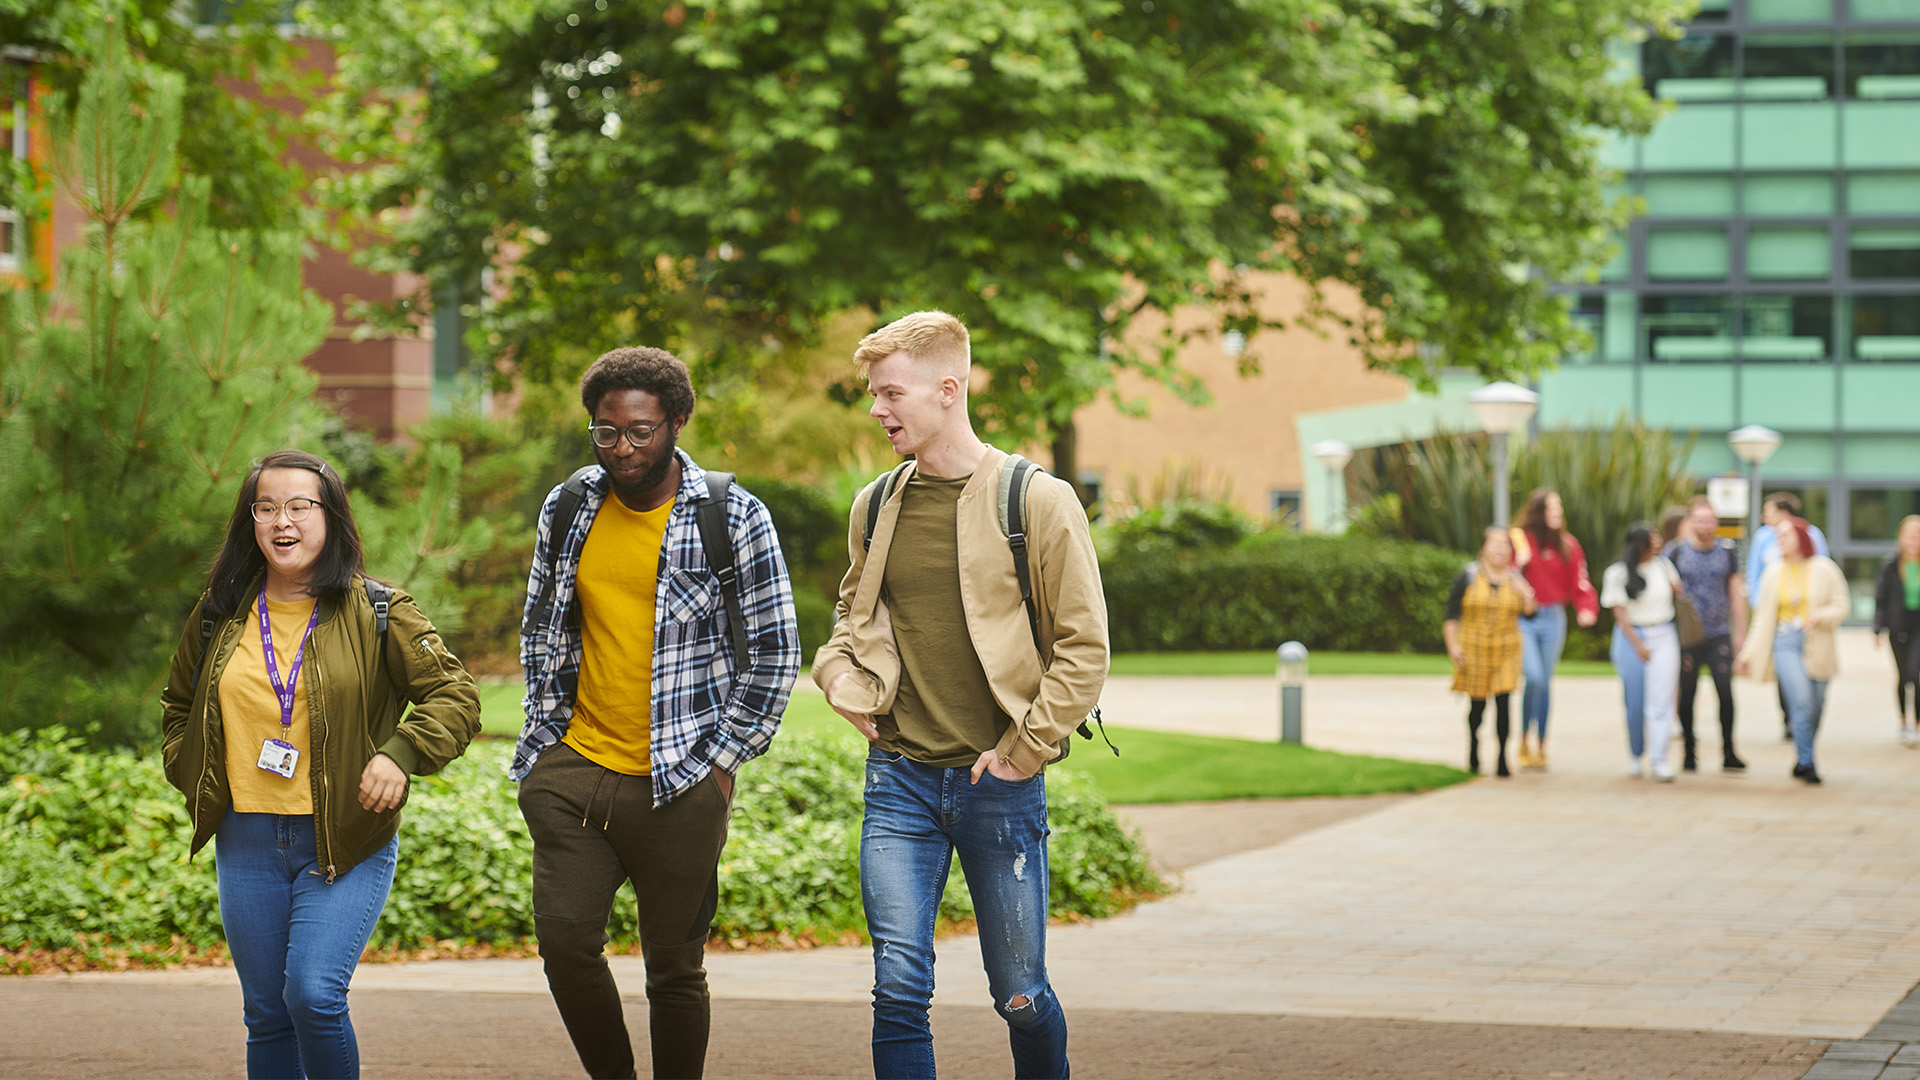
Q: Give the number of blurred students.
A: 8